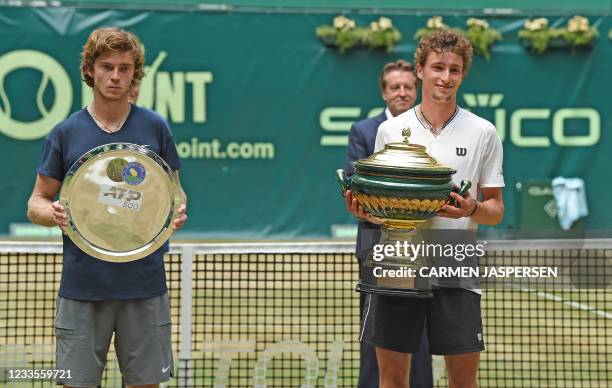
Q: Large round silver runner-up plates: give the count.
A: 1